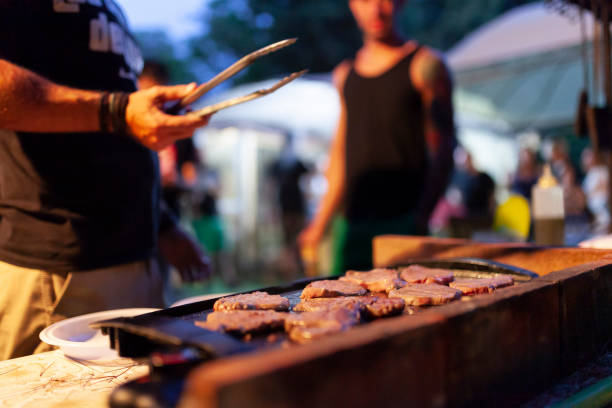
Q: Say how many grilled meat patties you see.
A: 10